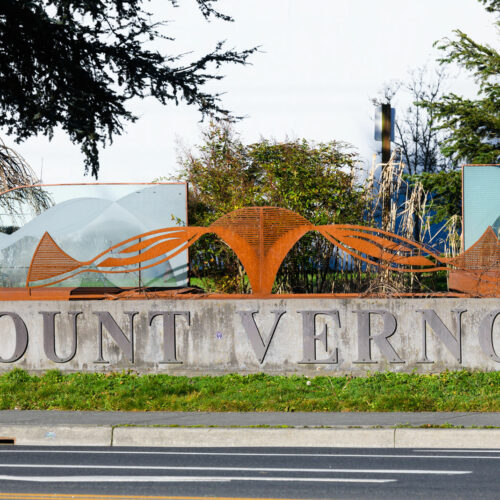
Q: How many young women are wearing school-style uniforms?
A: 0